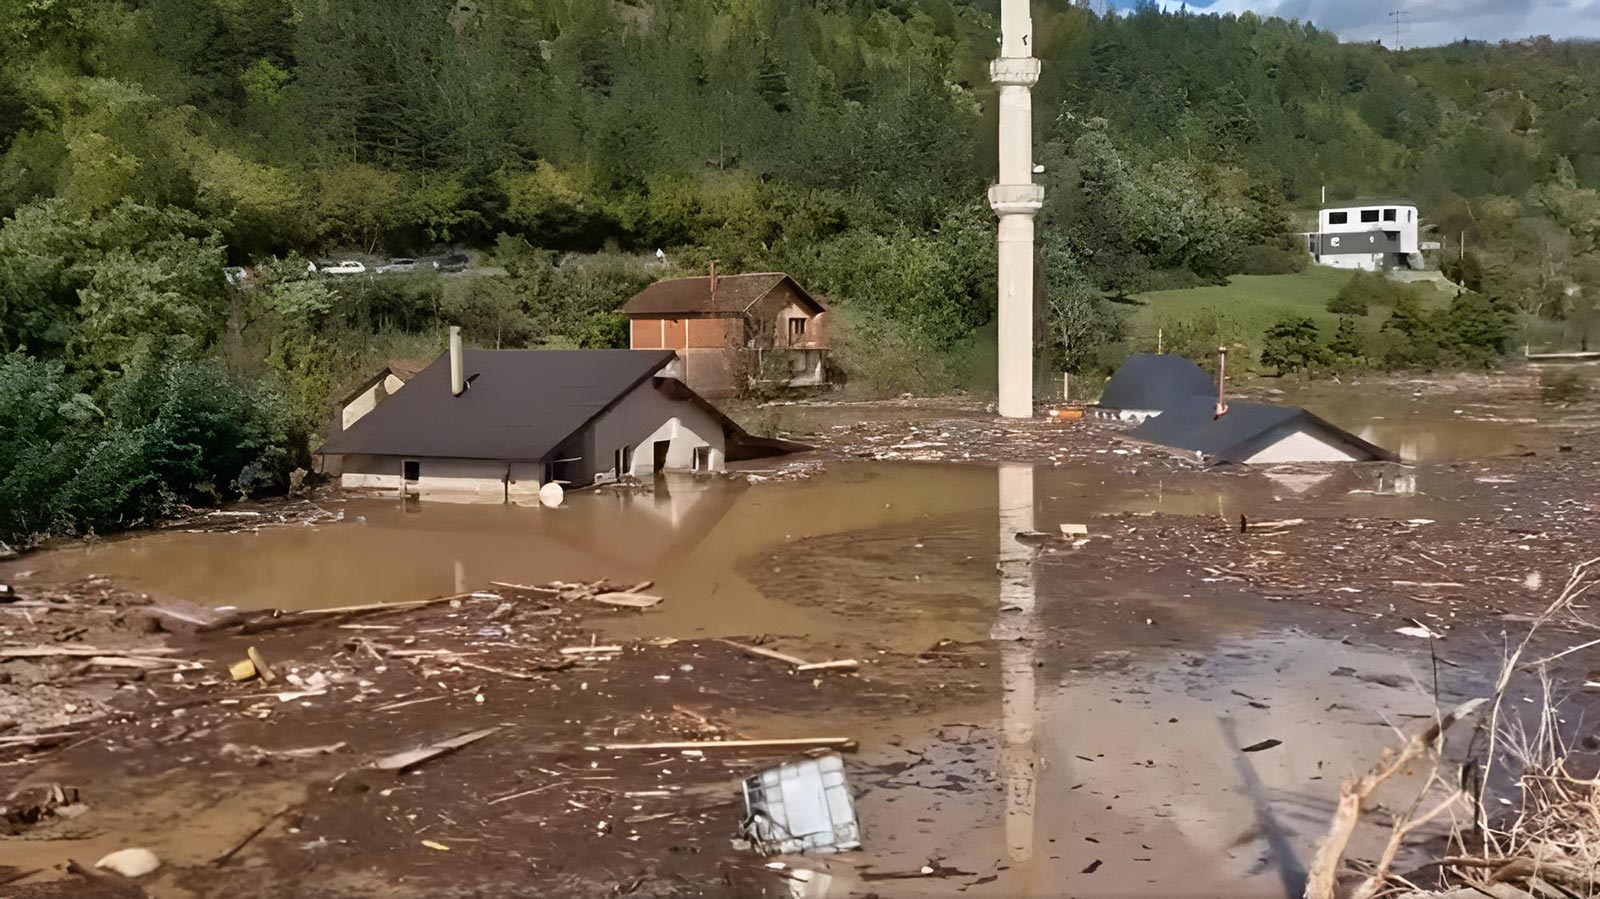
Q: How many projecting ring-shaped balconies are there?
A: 2